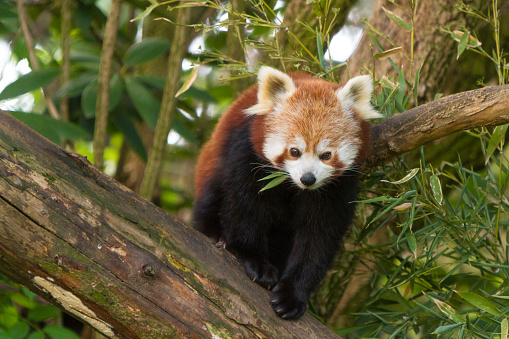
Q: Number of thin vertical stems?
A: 4